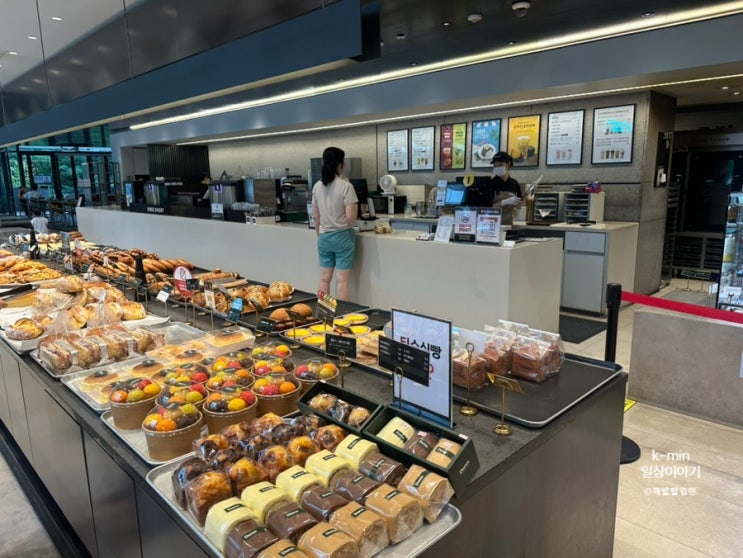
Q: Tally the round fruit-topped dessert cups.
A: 11